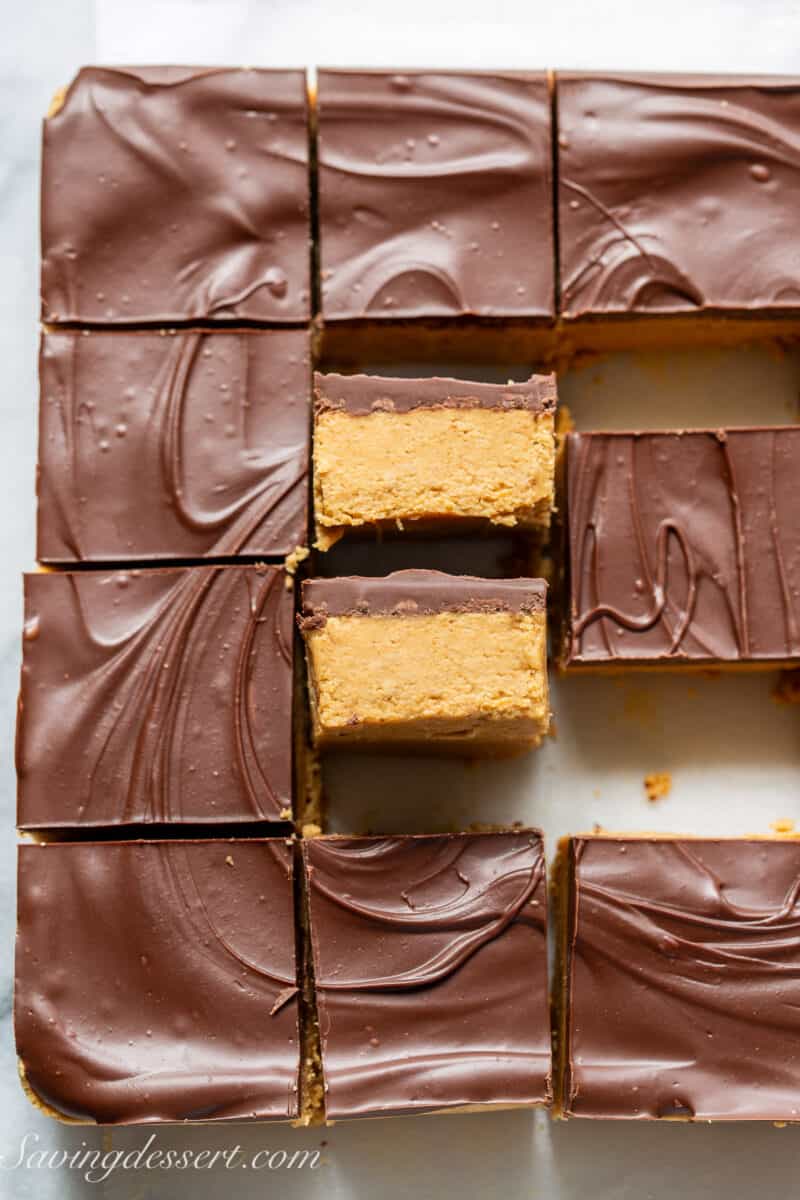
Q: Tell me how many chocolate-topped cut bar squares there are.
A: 11